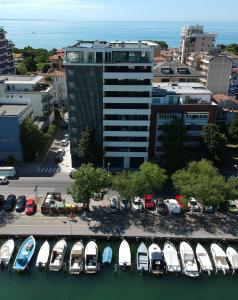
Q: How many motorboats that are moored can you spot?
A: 15